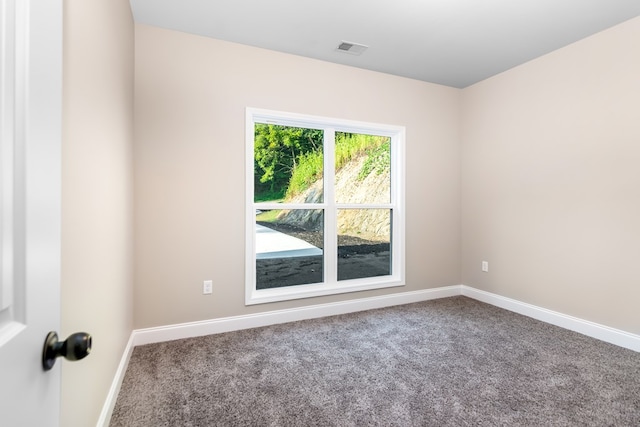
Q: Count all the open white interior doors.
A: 1